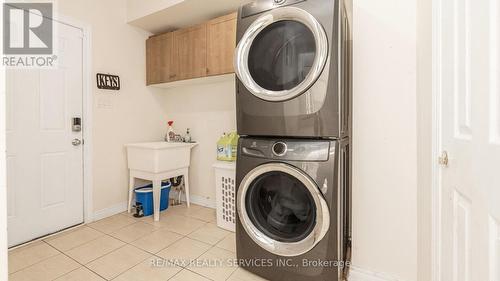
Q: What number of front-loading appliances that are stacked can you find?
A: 2